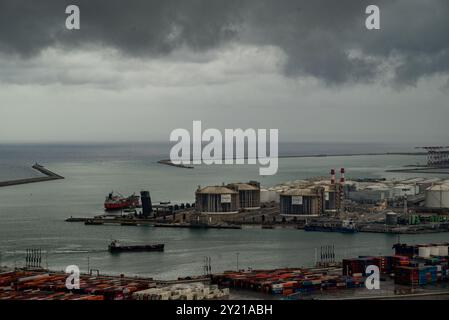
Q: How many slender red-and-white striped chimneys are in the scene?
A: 2